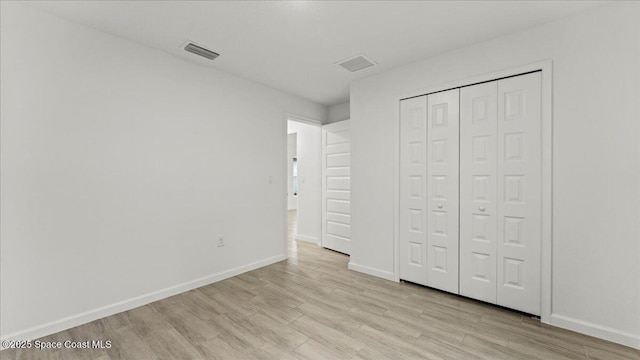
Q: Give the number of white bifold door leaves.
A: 4